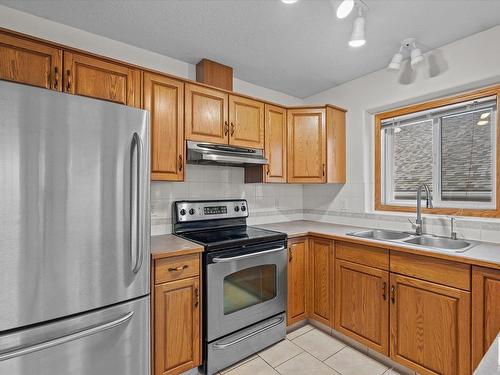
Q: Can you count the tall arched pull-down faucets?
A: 1